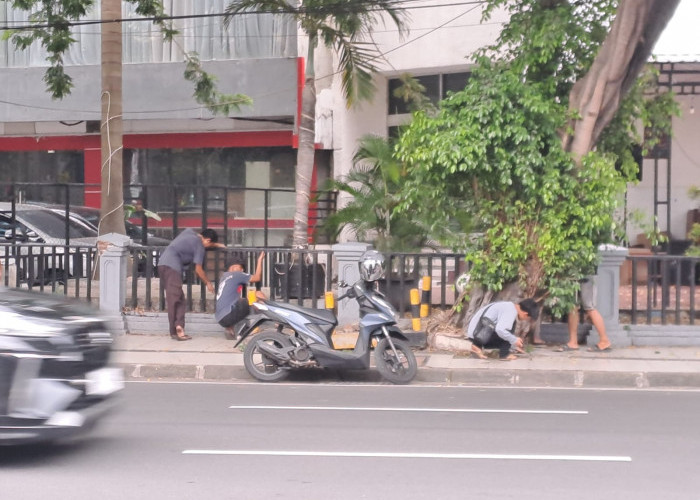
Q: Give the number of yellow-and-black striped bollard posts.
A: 4